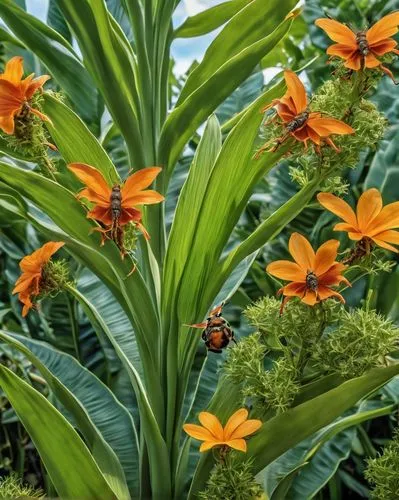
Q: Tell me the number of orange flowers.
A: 8